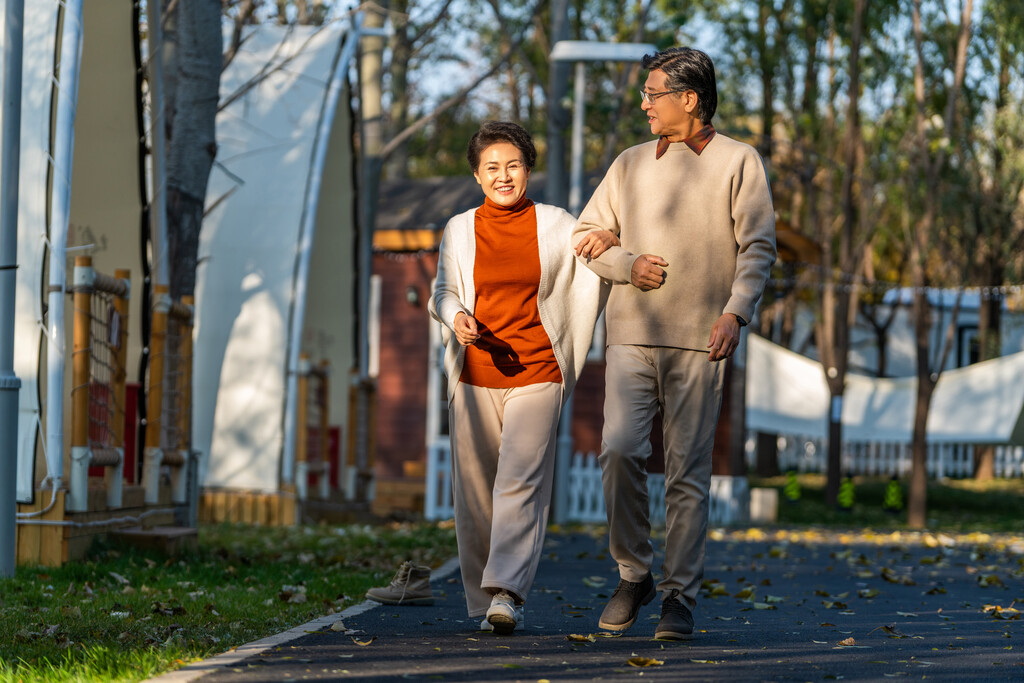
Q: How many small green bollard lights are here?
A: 3